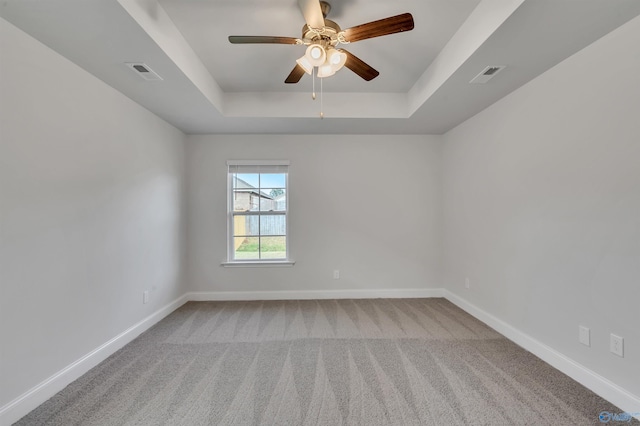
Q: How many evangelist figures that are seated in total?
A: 0